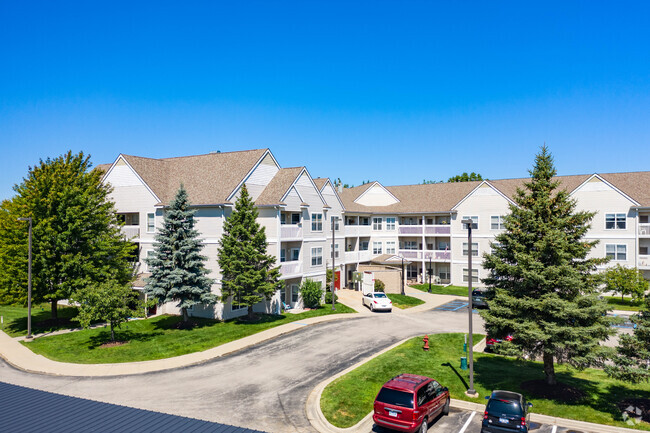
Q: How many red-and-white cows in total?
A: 0